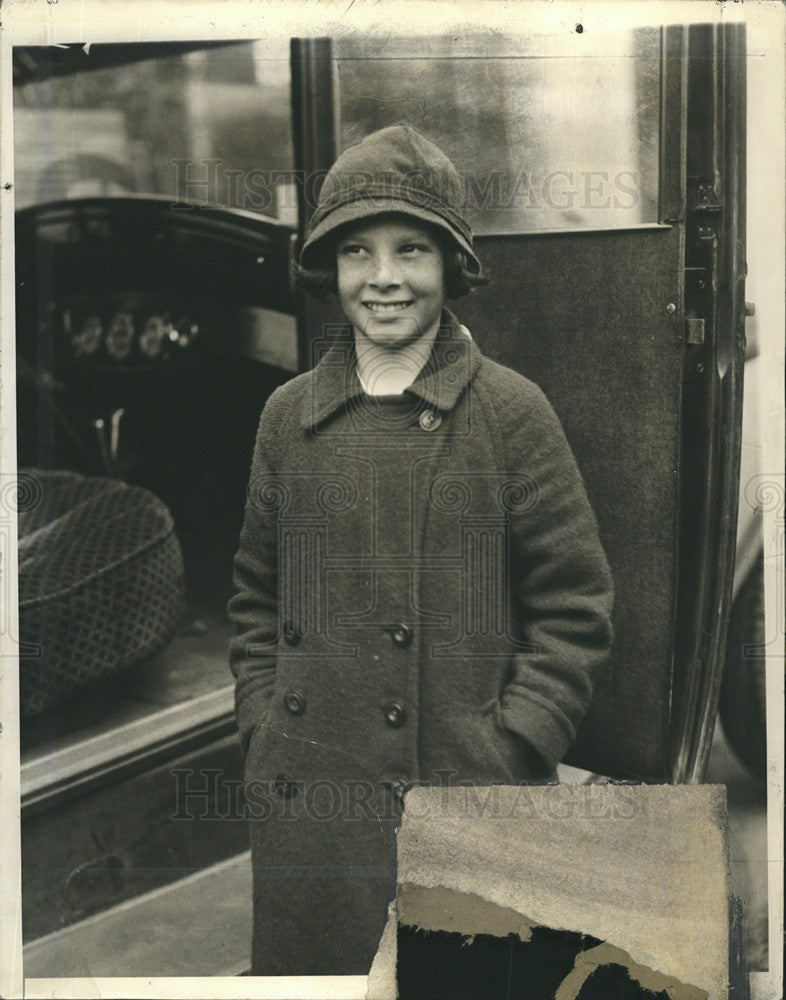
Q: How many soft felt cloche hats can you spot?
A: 1